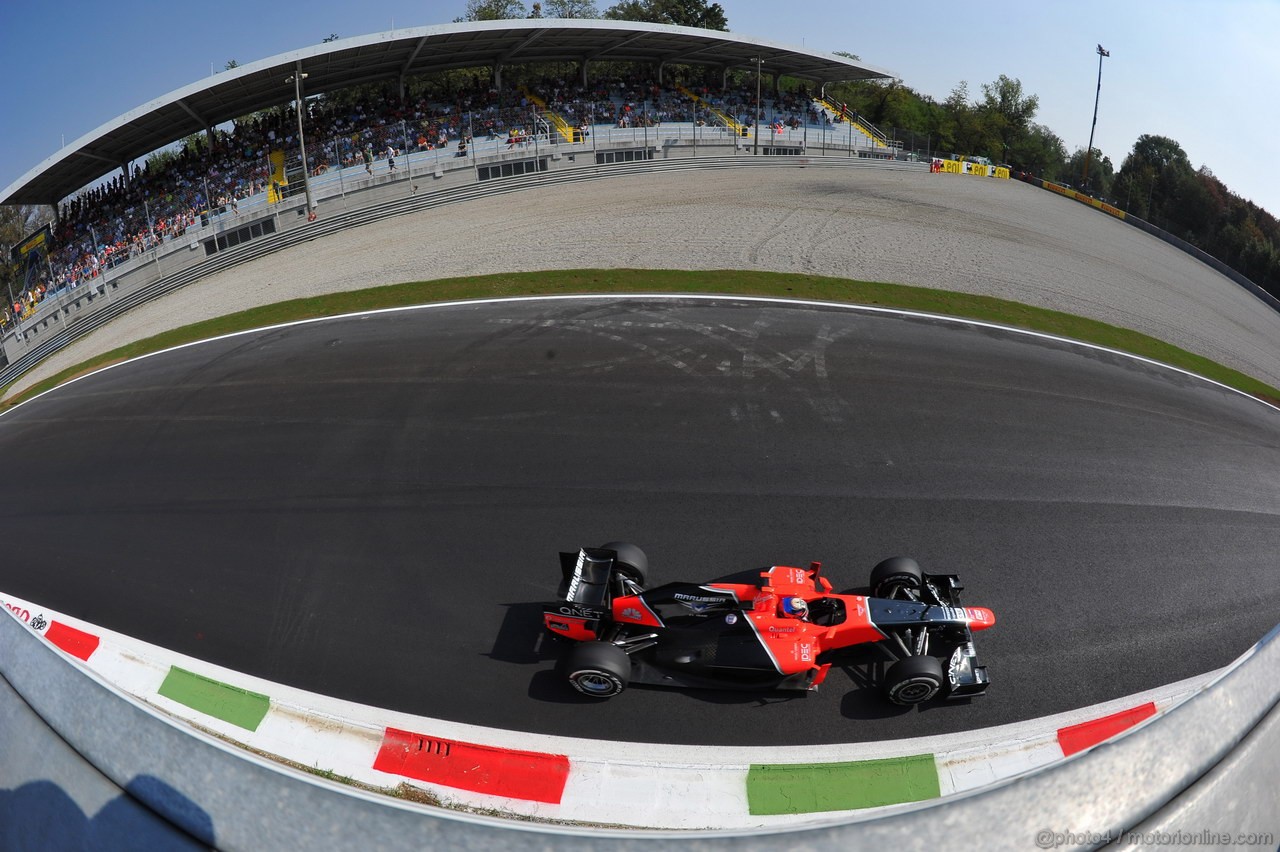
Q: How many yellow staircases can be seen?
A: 4